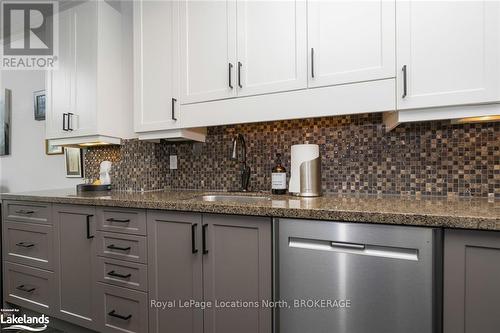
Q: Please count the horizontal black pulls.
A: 7